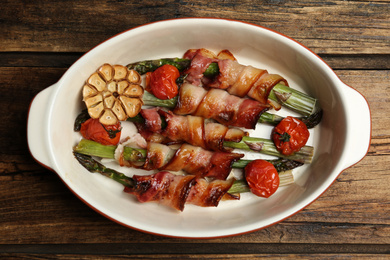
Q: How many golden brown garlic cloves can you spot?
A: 15